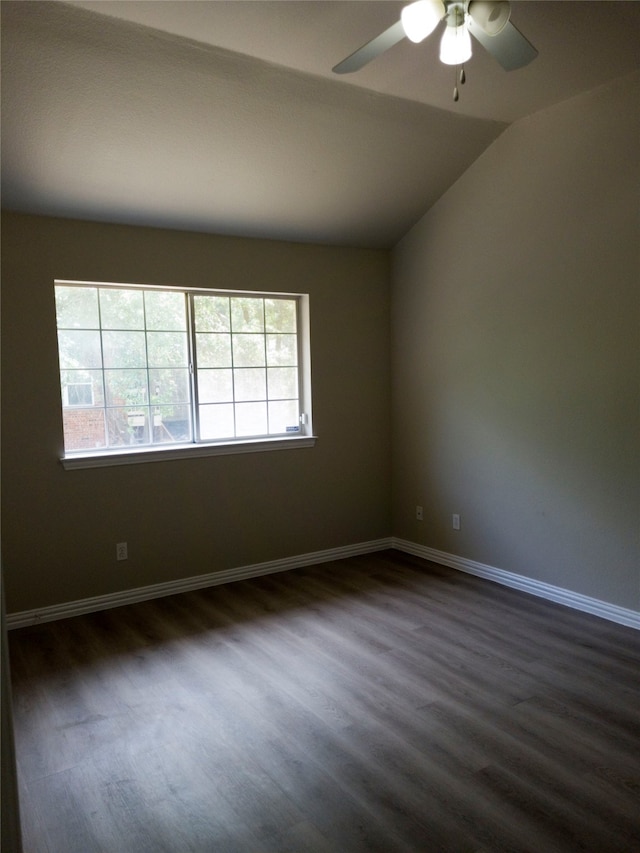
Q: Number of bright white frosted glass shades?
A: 2